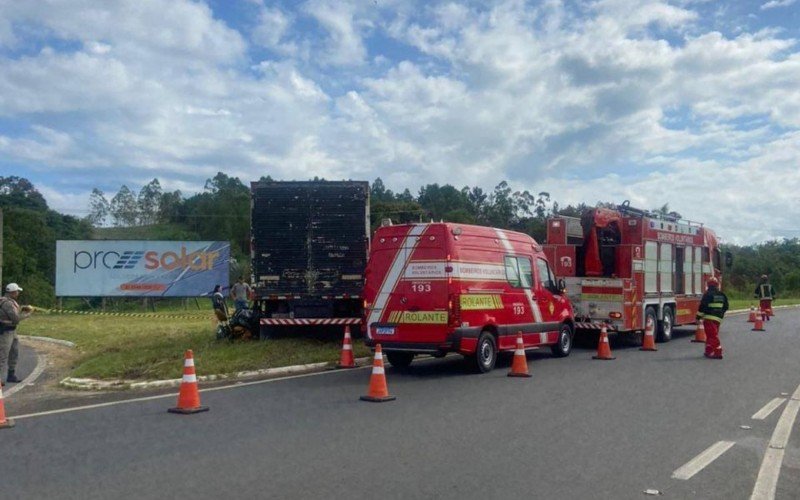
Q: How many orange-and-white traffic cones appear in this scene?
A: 11